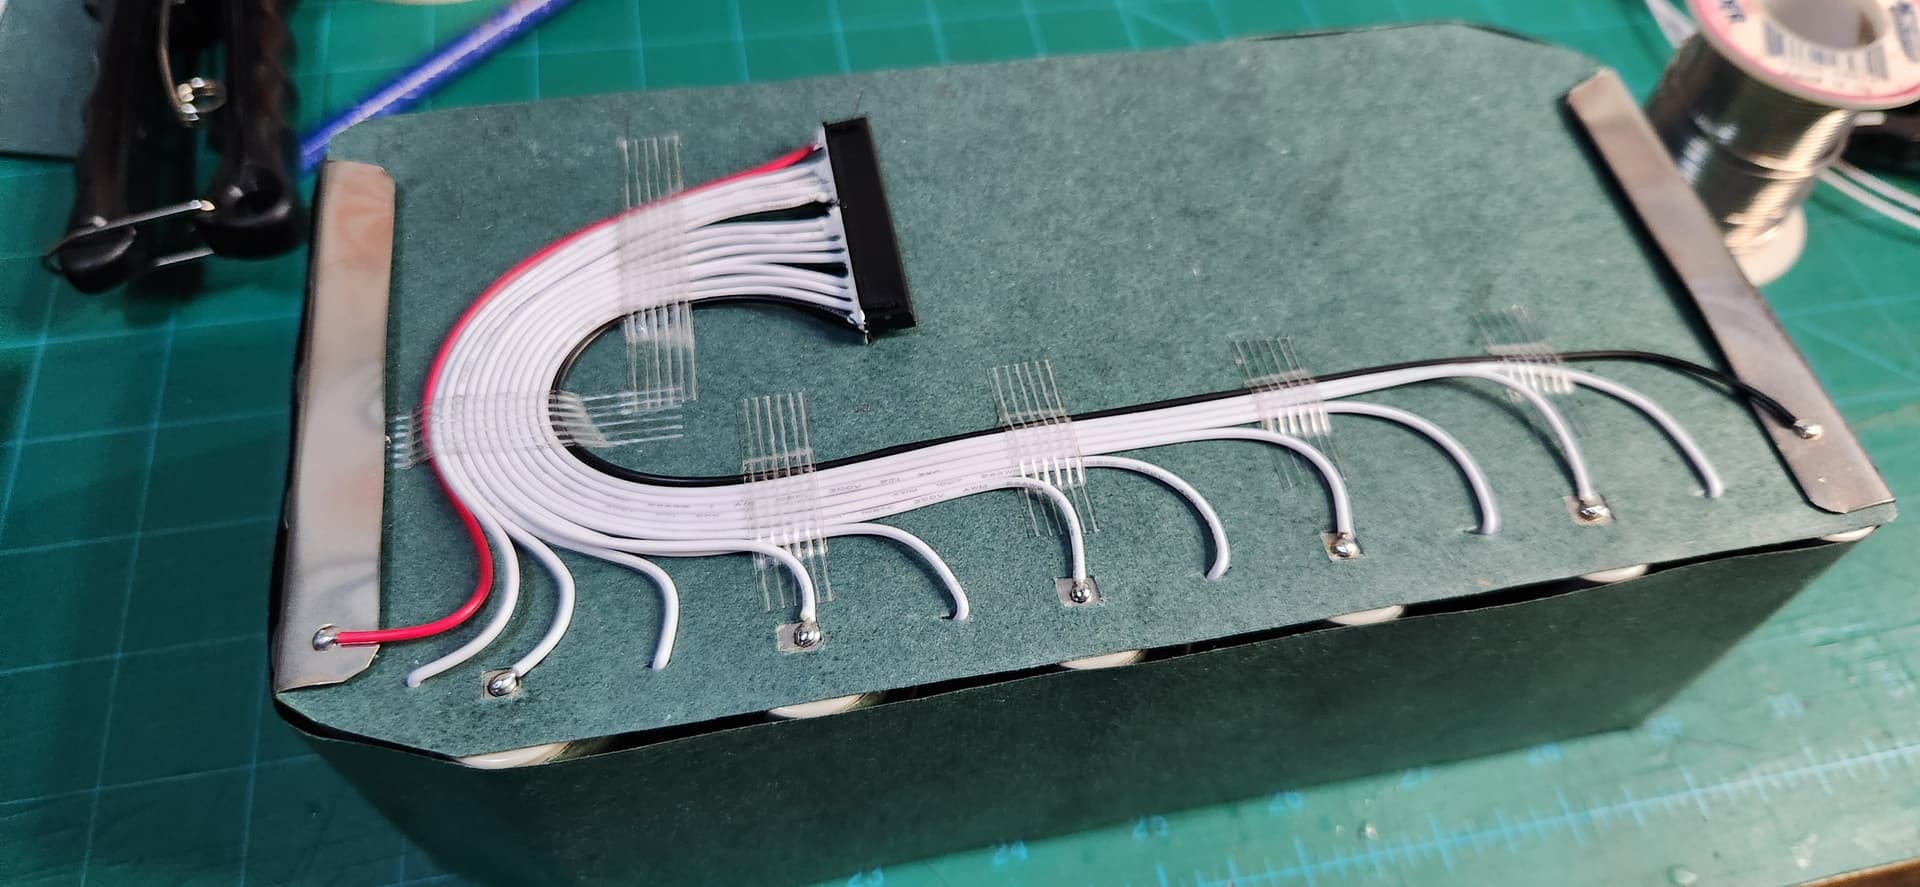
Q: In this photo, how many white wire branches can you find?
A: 11